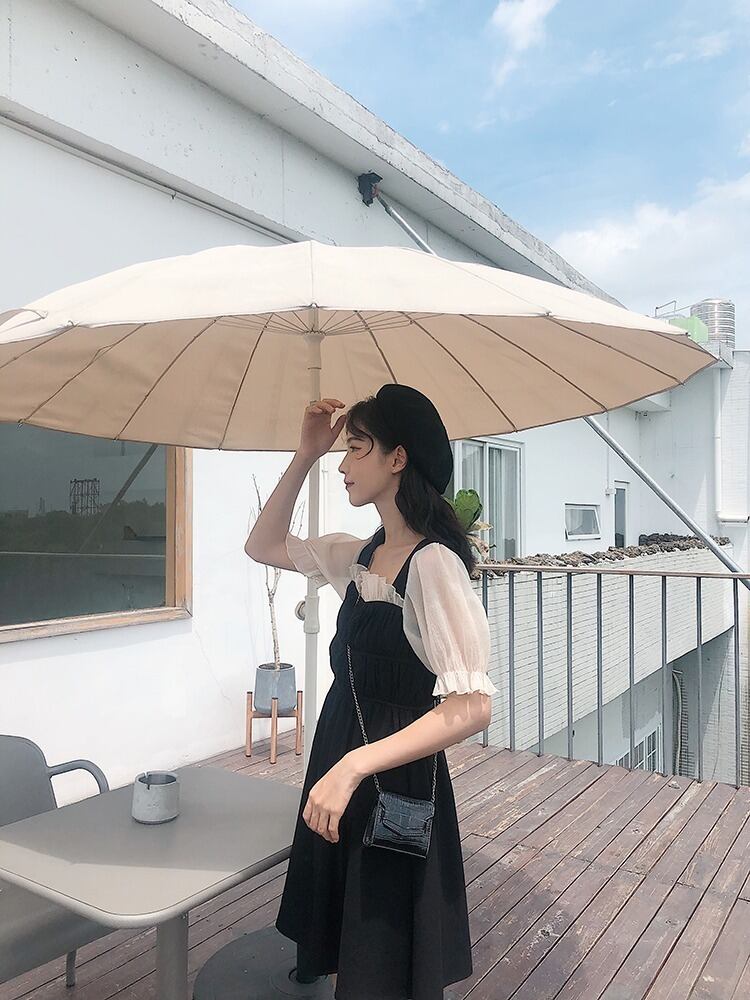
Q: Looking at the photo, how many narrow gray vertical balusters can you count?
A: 9